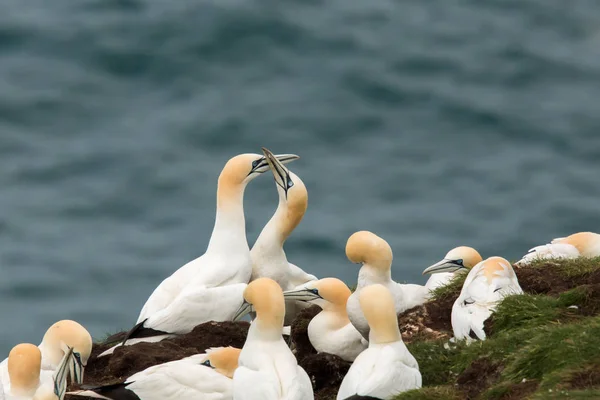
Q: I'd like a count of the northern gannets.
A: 13